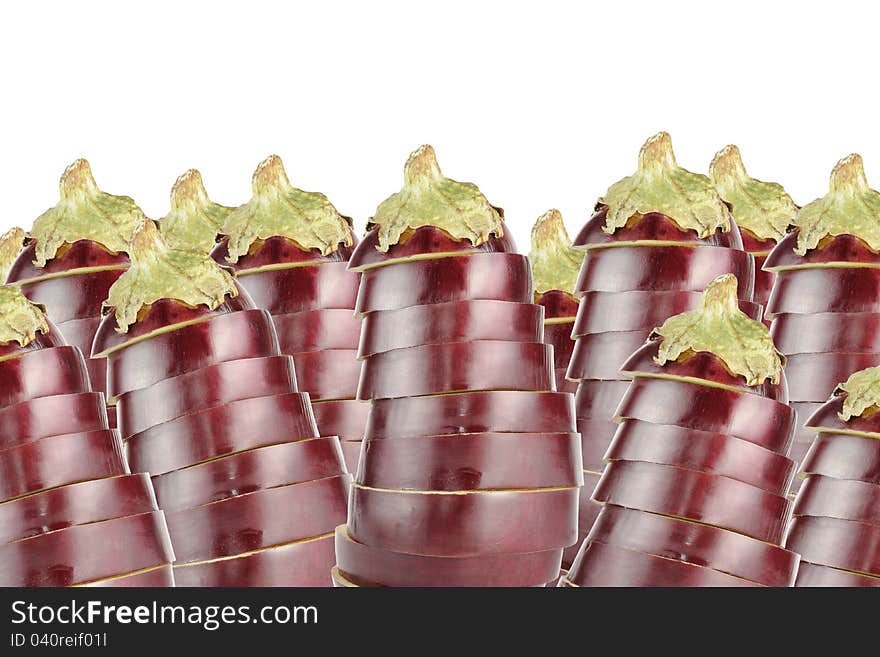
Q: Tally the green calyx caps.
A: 13